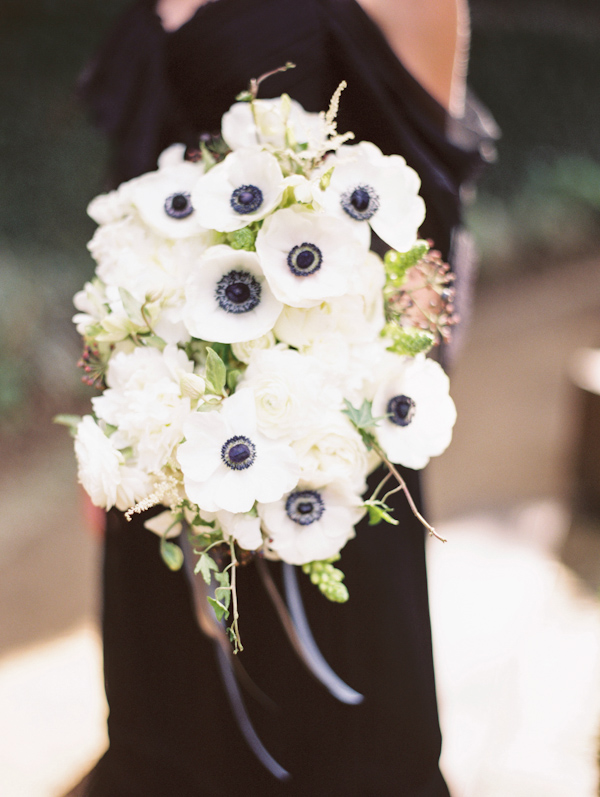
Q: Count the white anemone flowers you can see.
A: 8